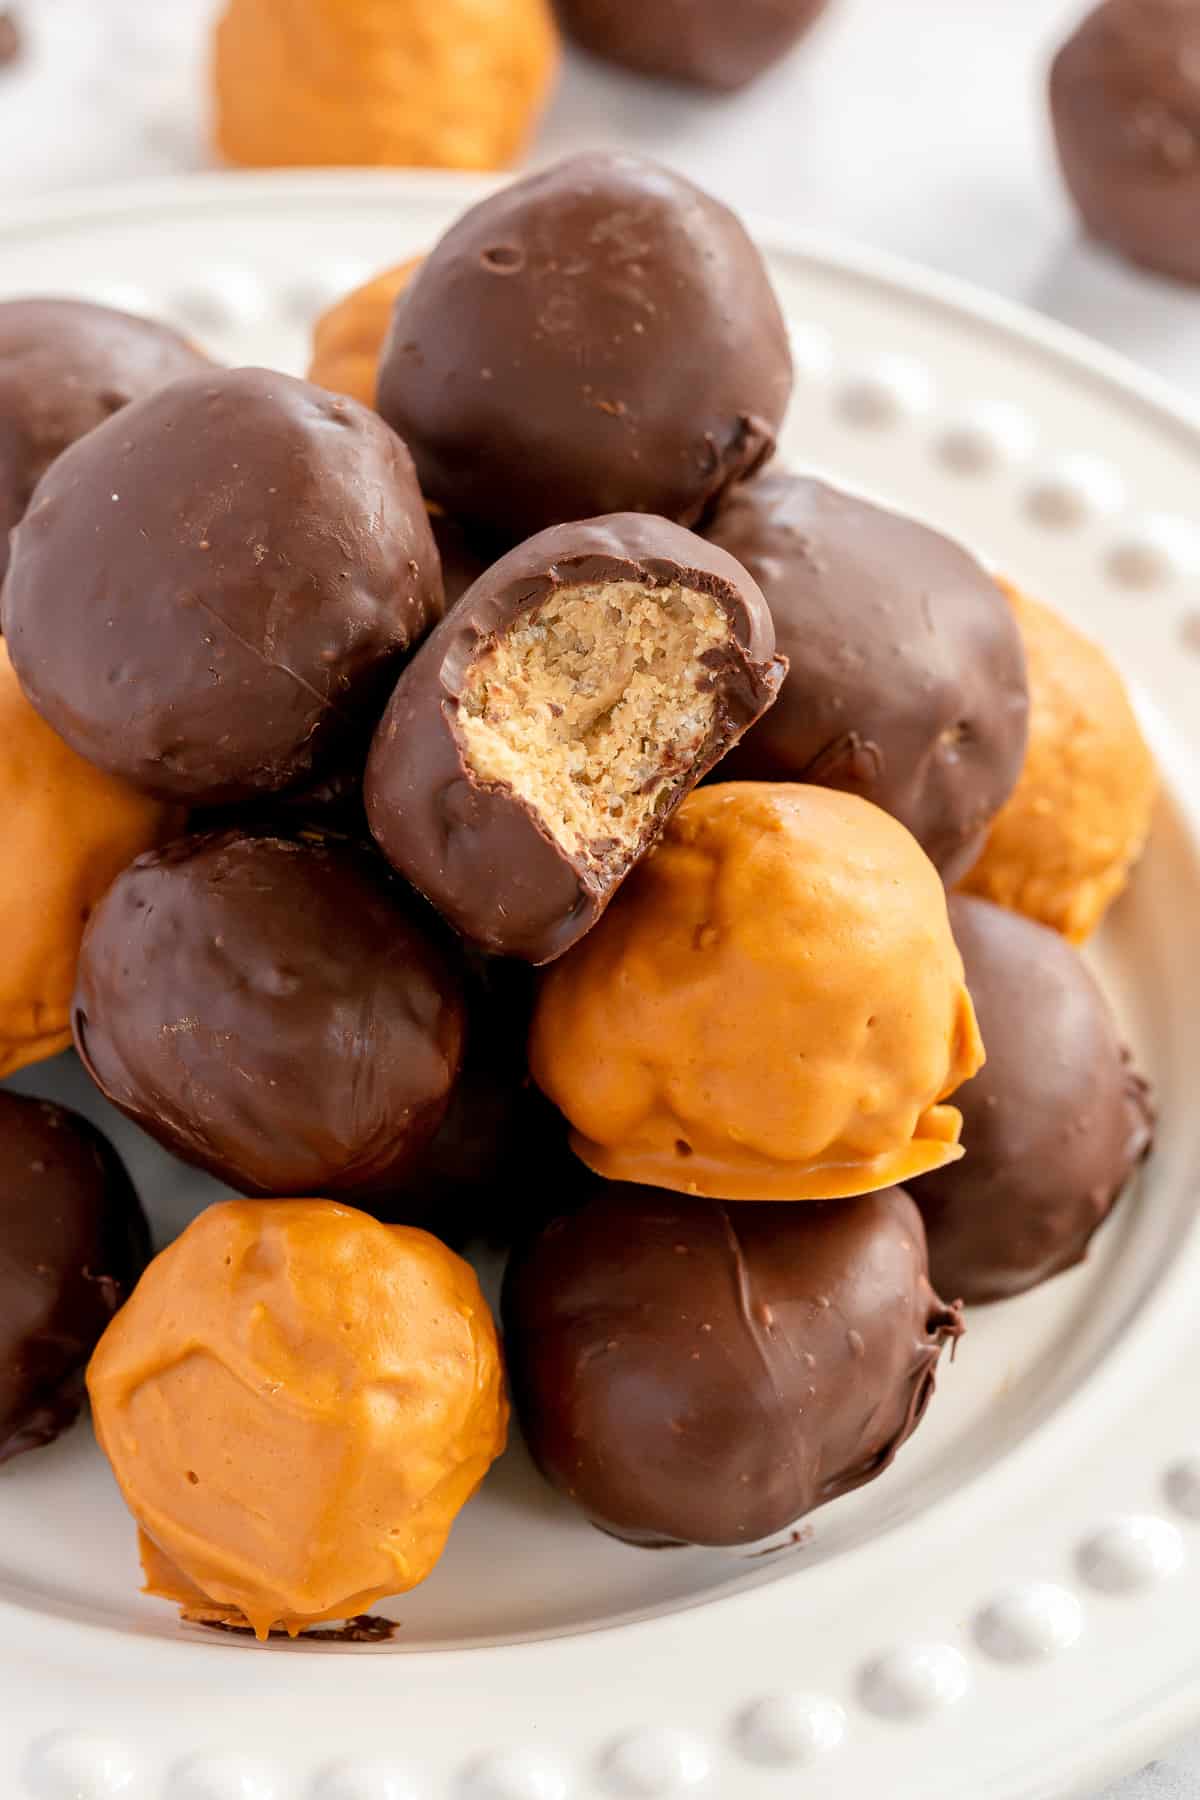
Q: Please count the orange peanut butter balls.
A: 6